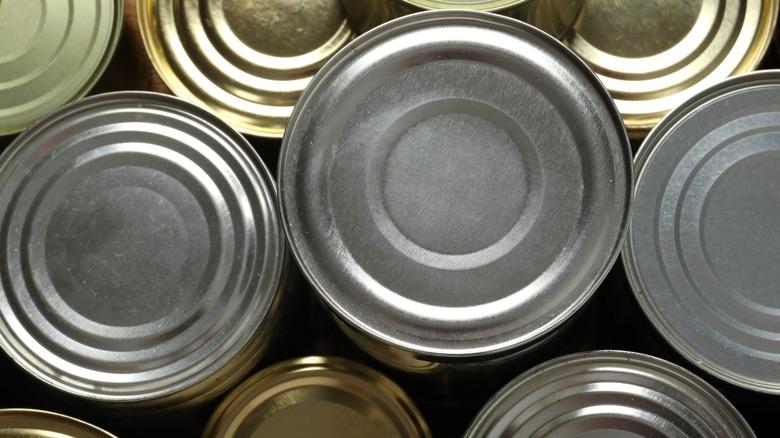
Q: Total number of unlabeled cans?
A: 10